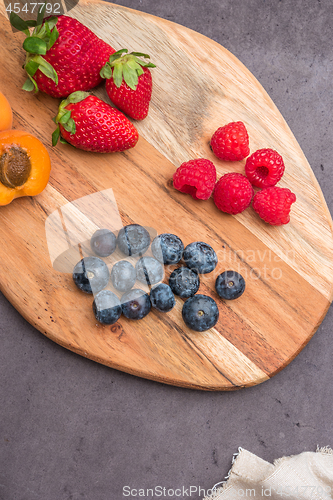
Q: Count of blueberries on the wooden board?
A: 13